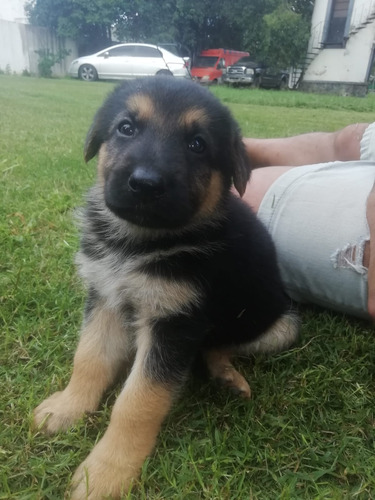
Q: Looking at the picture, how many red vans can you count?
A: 1